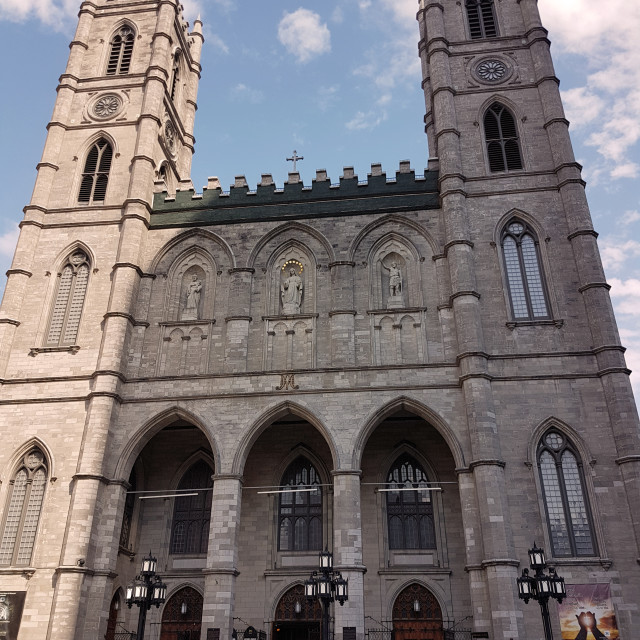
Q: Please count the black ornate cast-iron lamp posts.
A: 3